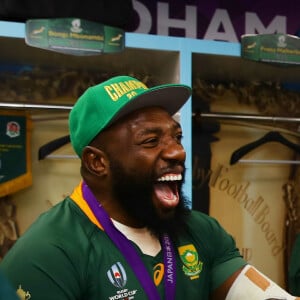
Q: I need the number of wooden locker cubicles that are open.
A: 2